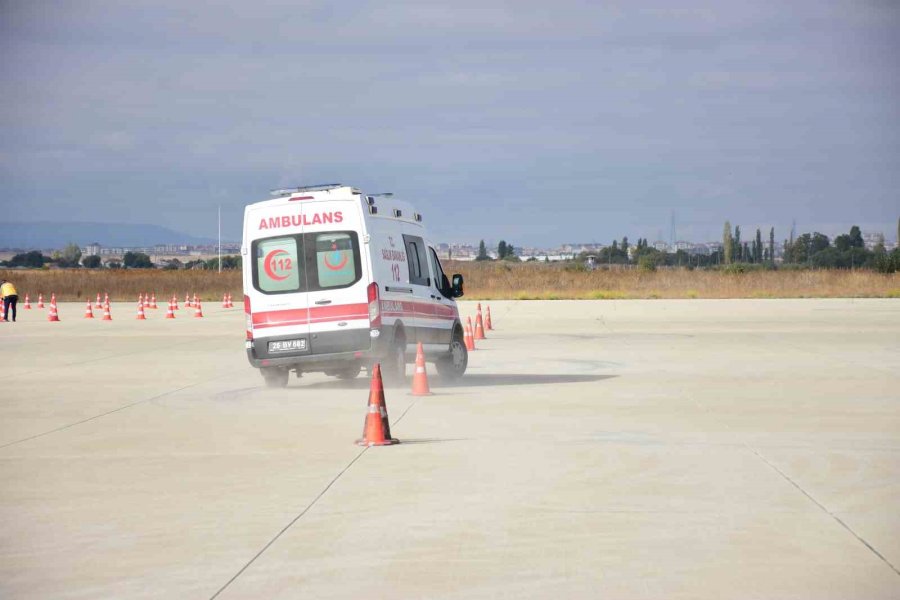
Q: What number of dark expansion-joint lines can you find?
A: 3